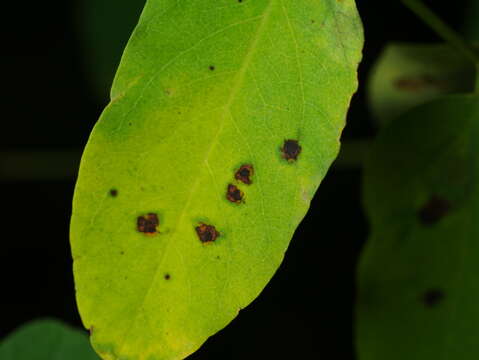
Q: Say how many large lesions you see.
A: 5